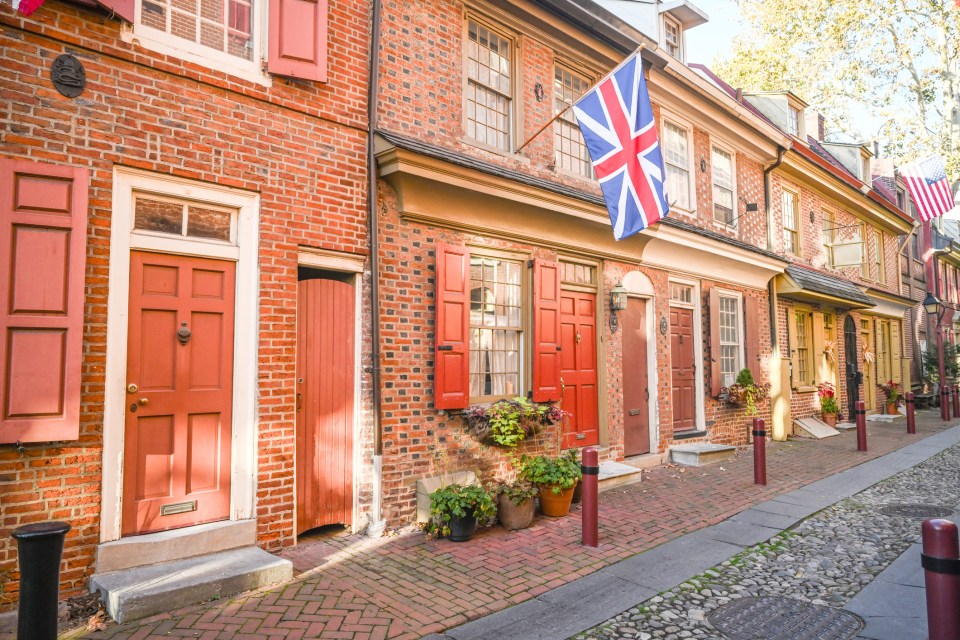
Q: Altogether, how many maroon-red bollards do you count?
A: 7